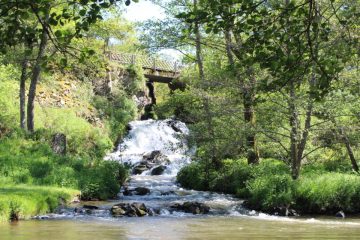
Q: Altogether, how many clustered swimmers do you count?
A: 0